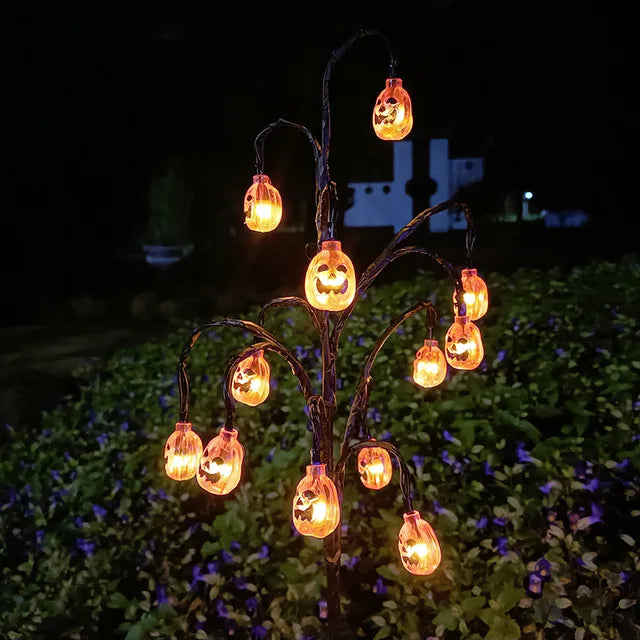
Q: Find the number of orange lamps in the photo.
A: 12